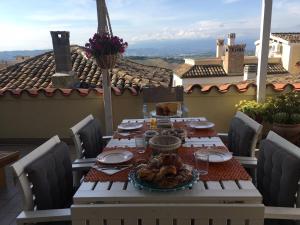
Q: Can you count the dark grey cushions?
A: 4